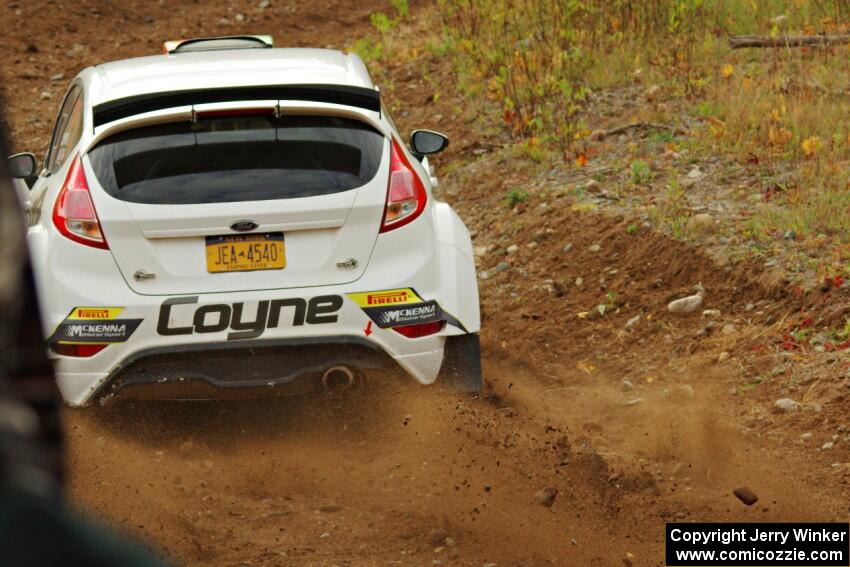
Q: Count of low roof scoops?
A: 1